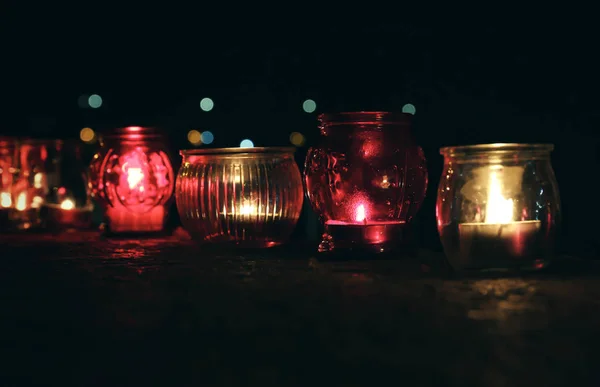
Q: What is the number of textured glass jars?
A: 3